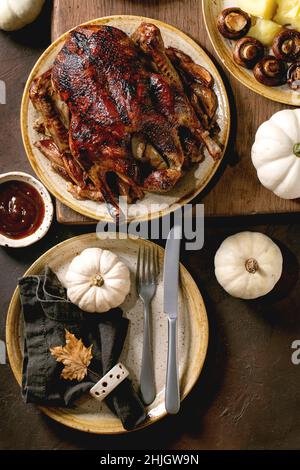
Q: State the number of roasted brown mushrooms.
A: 5